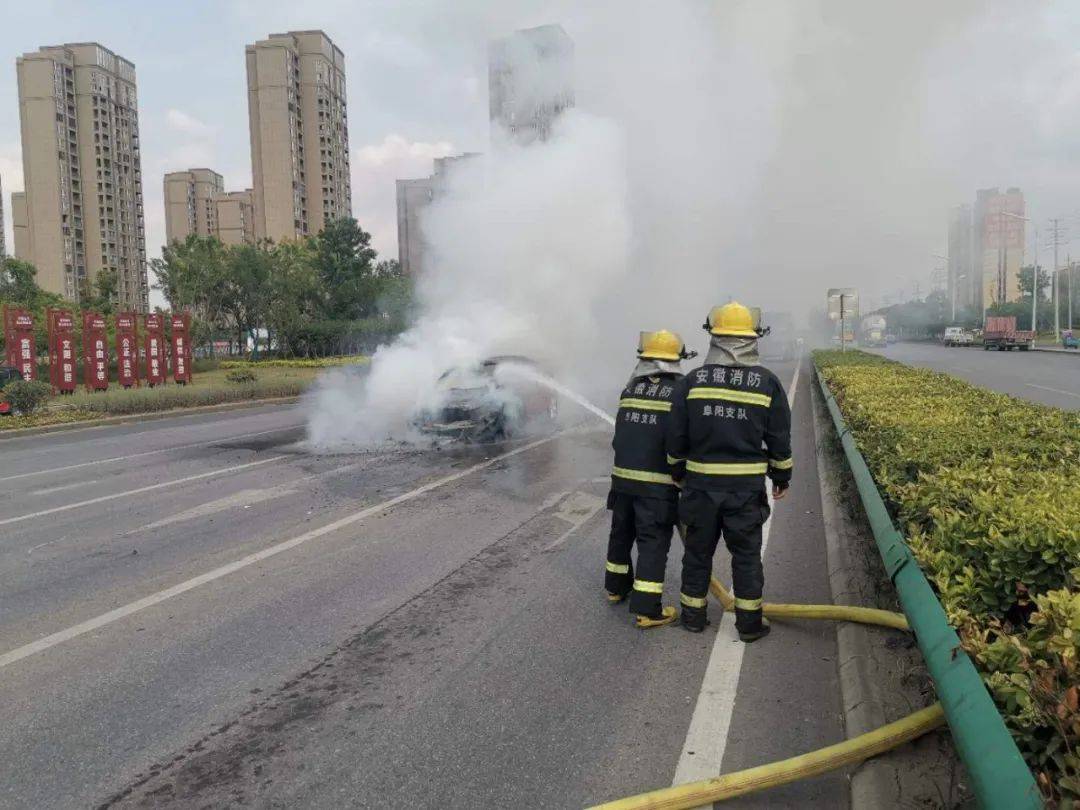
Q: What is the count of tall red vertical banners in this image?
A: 6